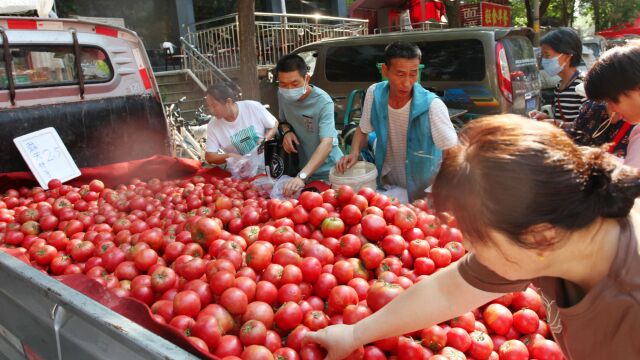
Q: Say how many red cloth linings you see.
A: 1